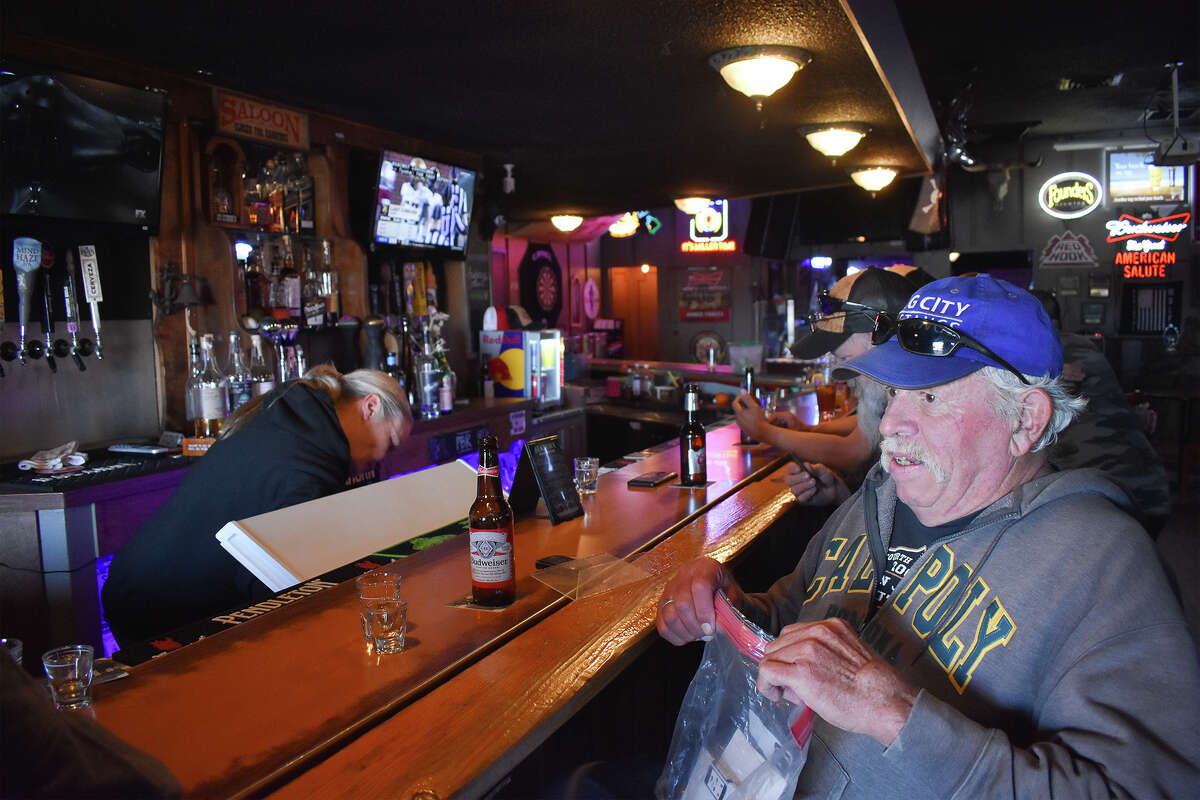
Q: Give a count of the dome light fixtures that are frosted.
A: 5